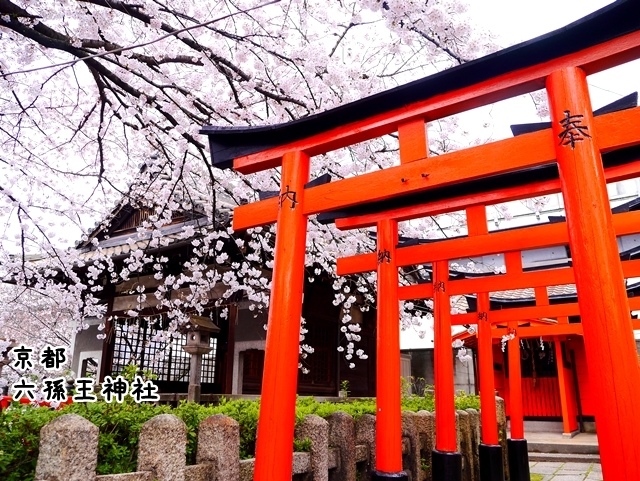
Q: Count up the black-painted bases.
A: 4